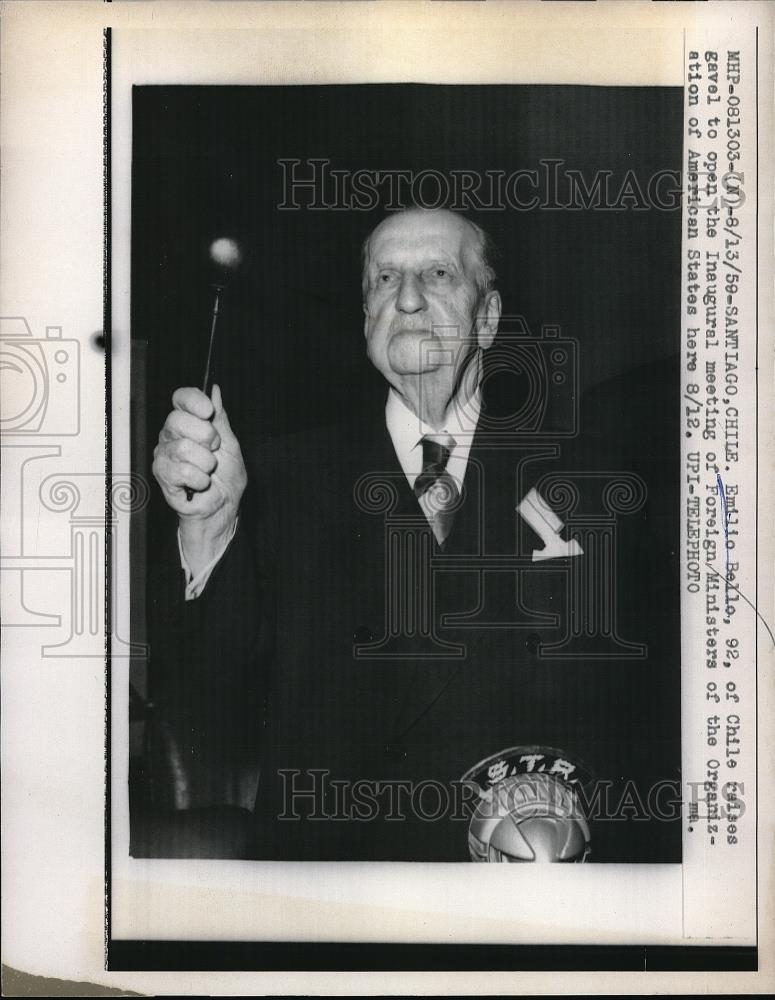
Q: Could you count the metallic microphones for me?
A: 1